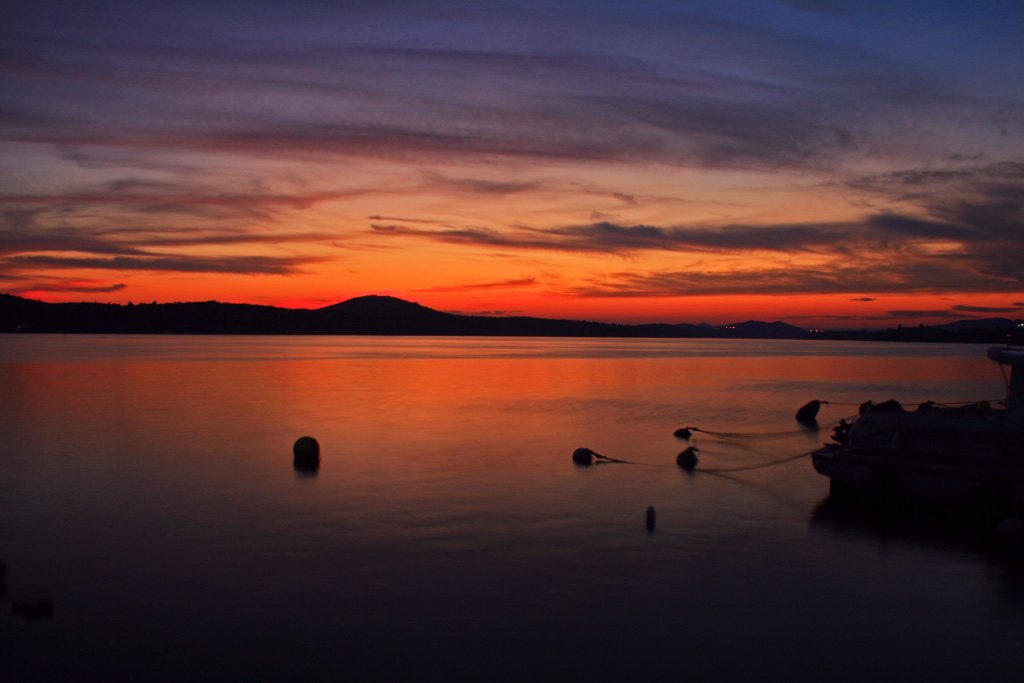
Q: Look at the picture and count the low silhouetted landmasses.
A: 1